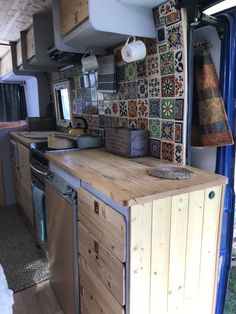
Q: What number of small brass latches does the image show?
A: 2